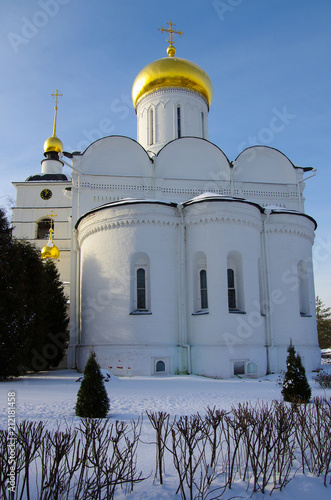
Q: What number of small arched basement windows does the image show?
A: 2